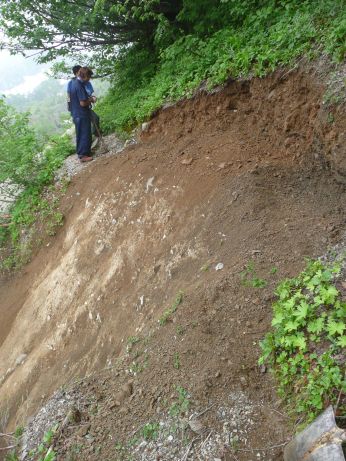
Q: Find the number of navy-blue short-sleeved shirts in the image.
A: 1